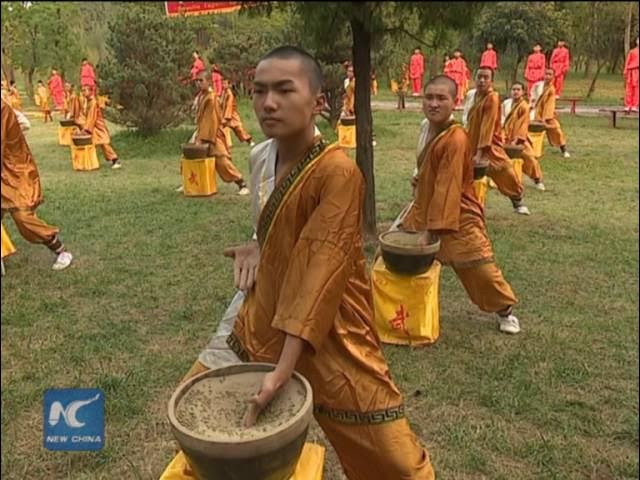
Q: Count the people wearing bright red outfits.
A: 11